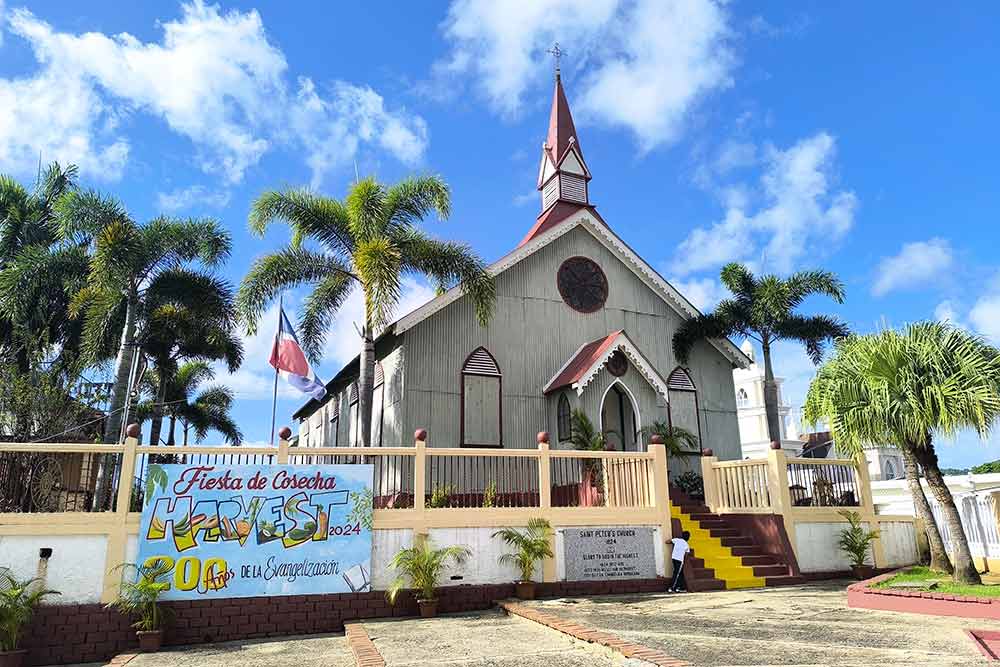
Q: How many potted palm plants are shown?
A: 5